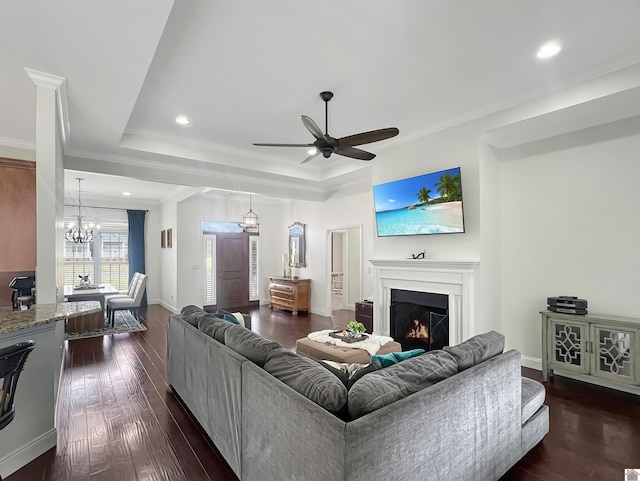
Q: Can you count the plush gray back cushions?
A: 6